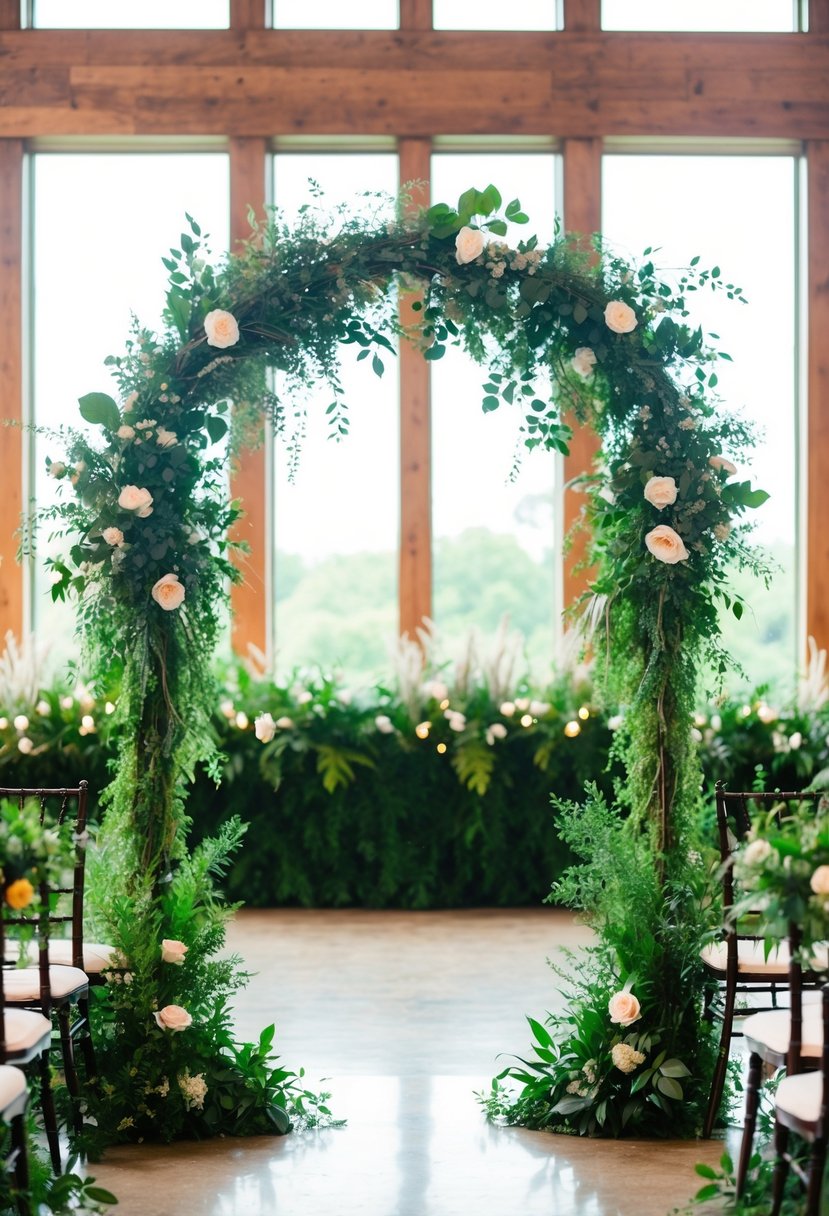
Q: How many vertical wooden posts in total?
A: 5